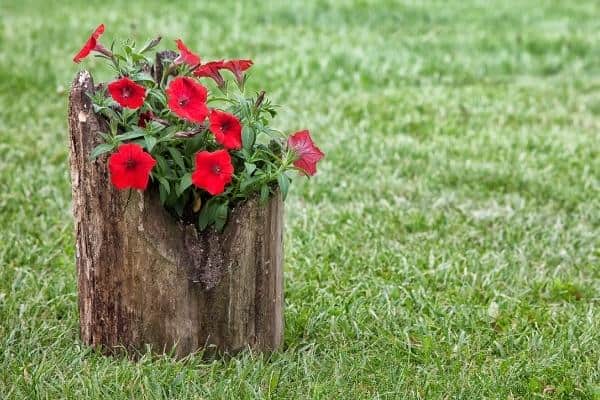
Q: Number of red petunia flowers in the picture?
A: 10